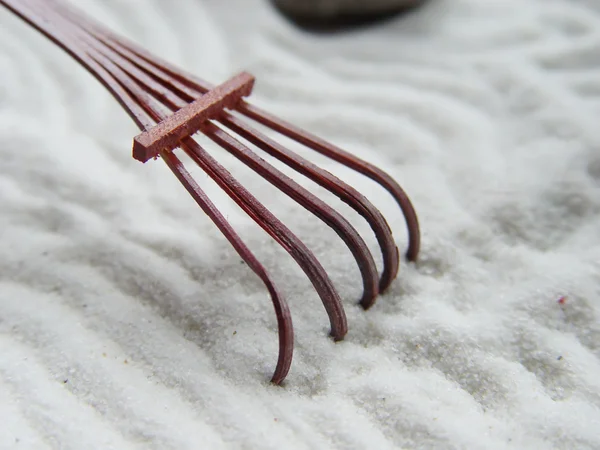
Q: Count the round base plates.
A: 0